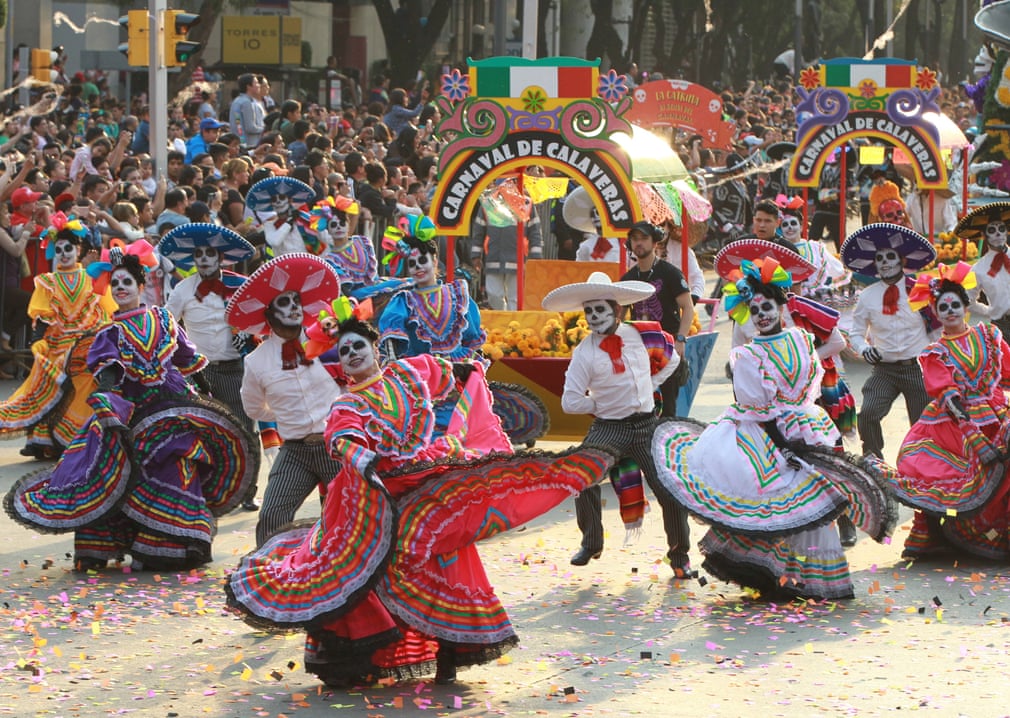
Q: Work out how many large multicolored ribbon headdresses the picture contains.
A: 8